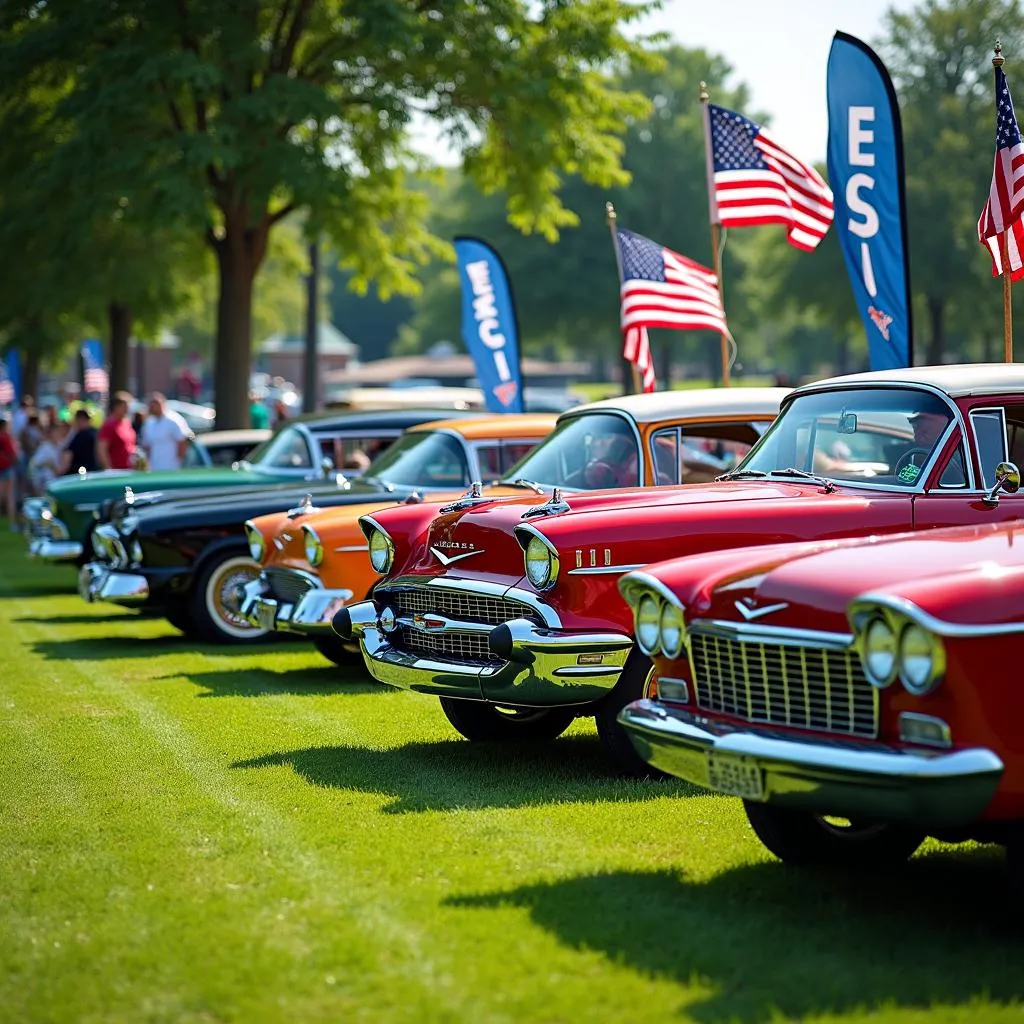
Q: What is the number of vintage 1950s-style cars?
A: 5